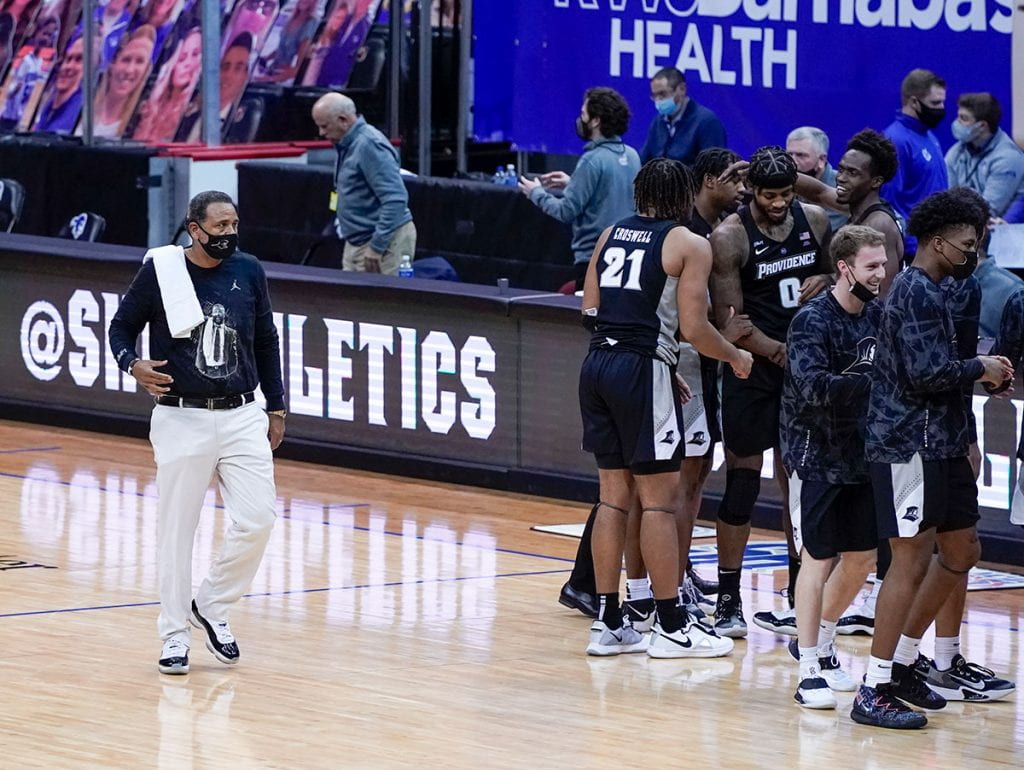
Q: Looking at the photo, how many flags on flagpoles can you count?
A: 0